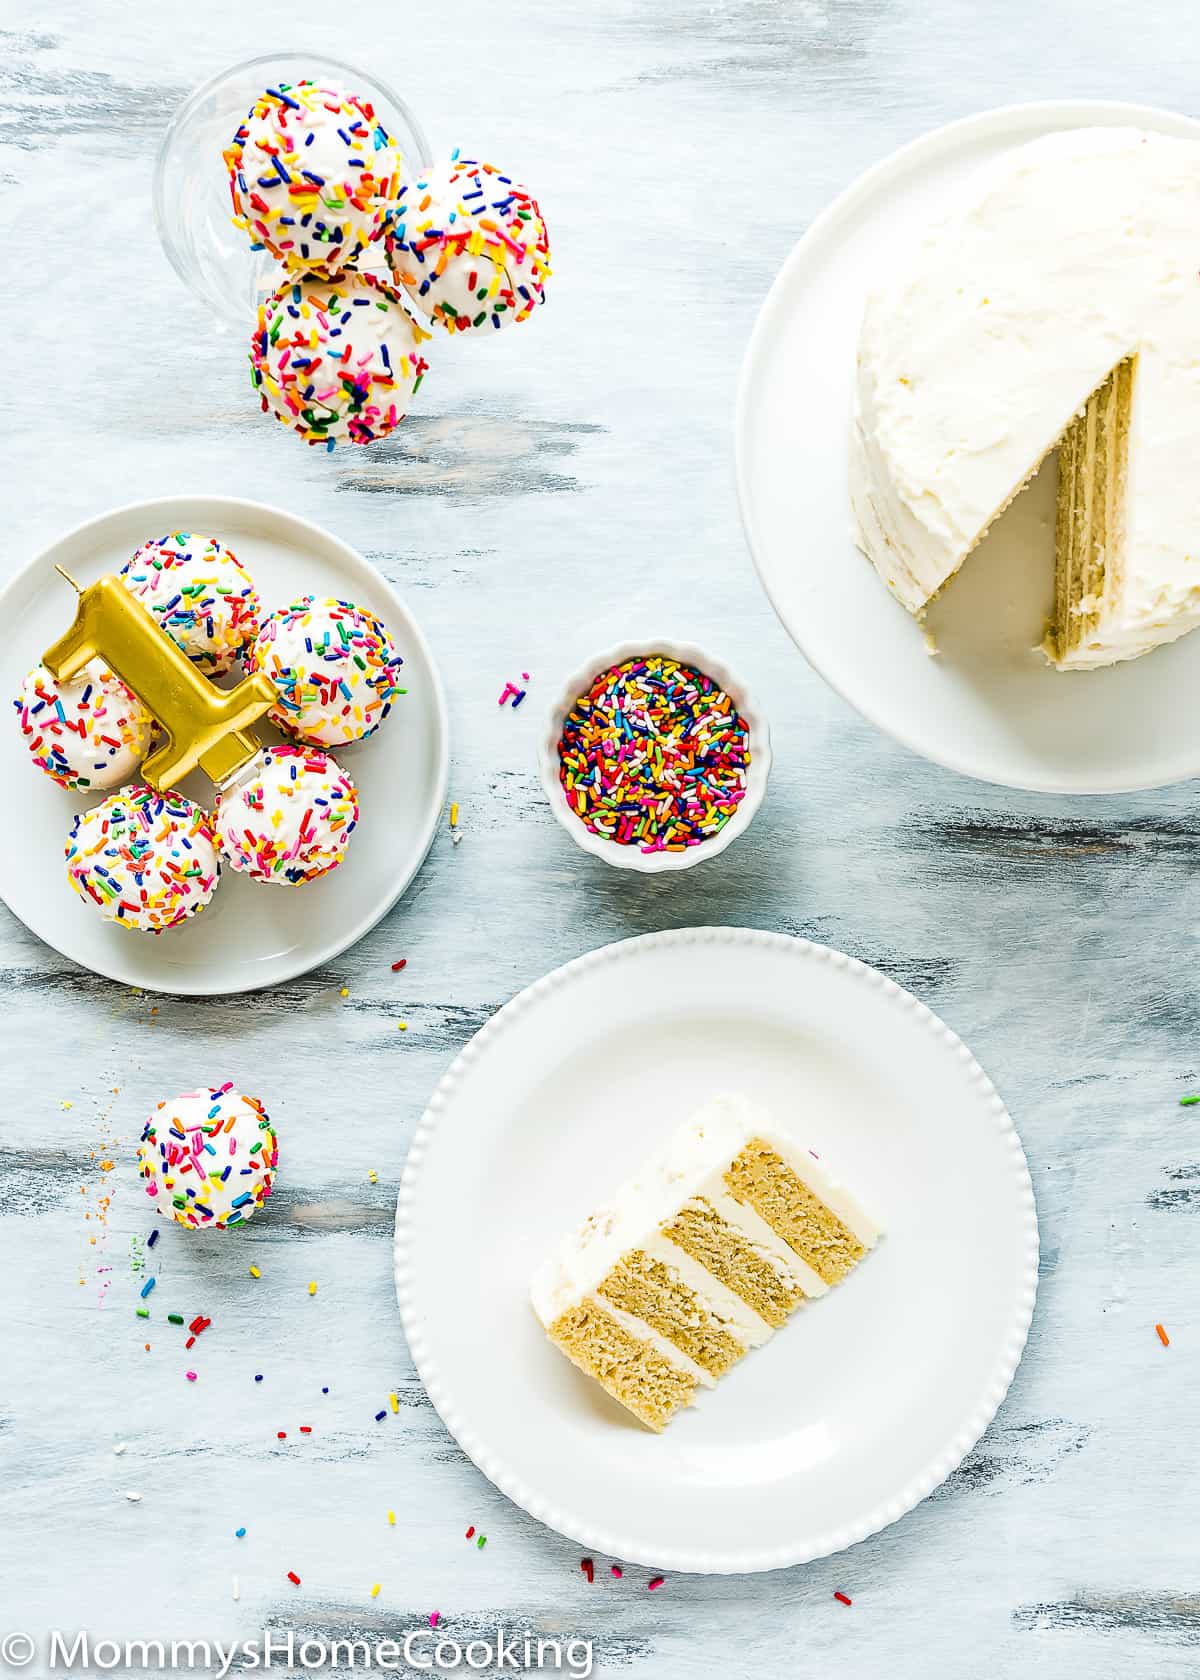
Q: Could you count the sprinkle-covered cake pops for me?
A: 9